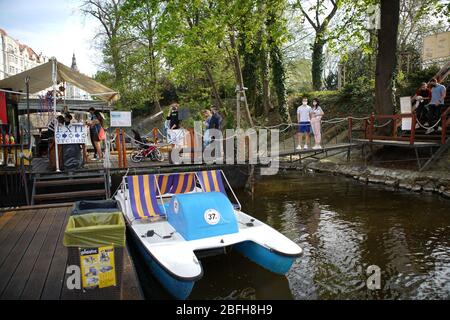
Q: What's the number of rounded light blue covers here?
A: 1